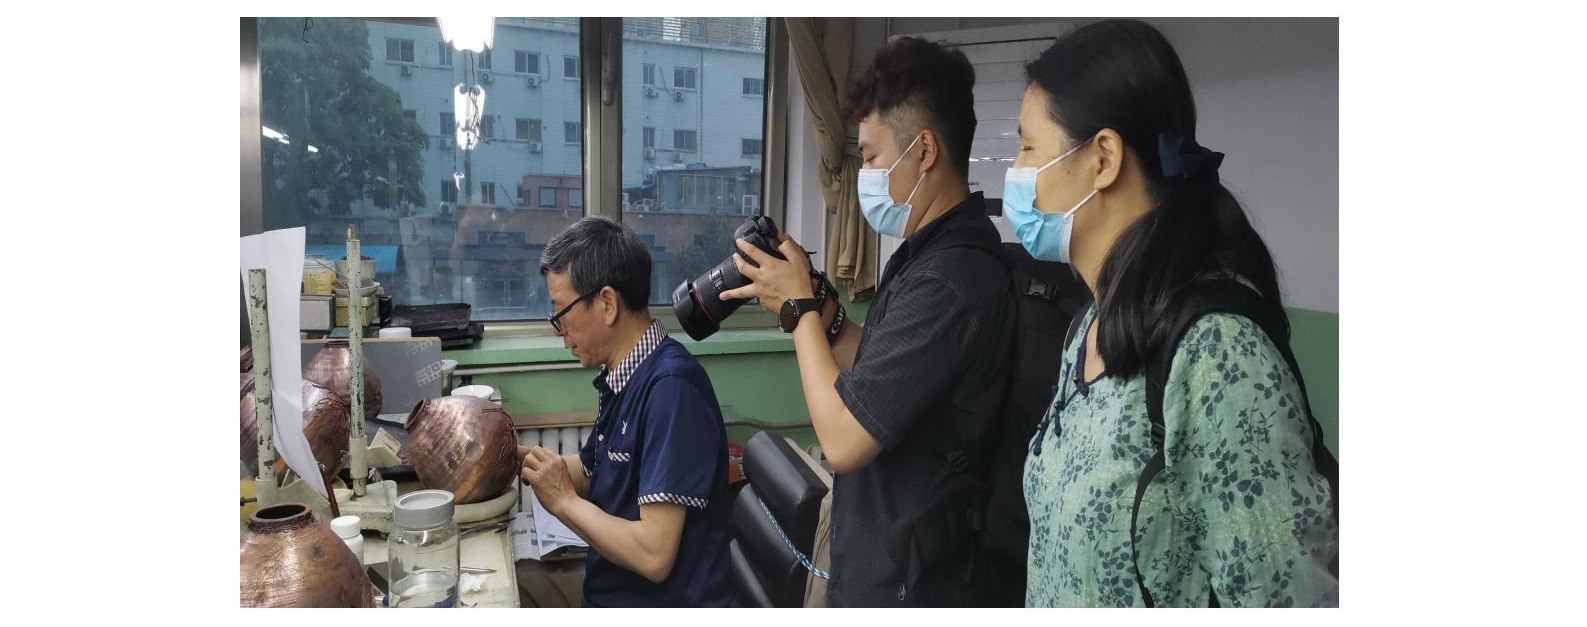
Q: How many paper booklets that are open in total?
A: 1